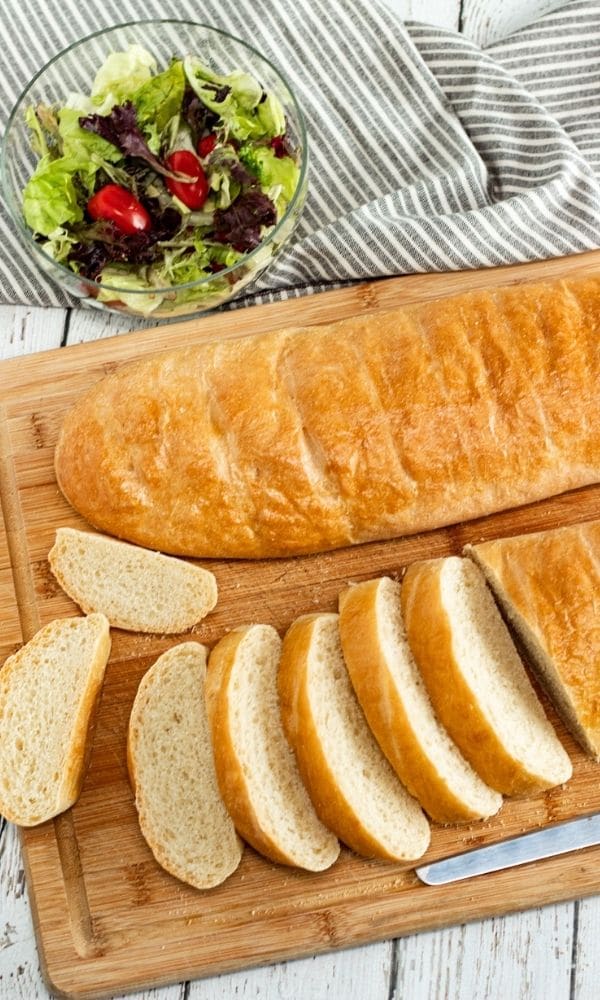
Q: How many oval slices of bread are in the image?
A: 7